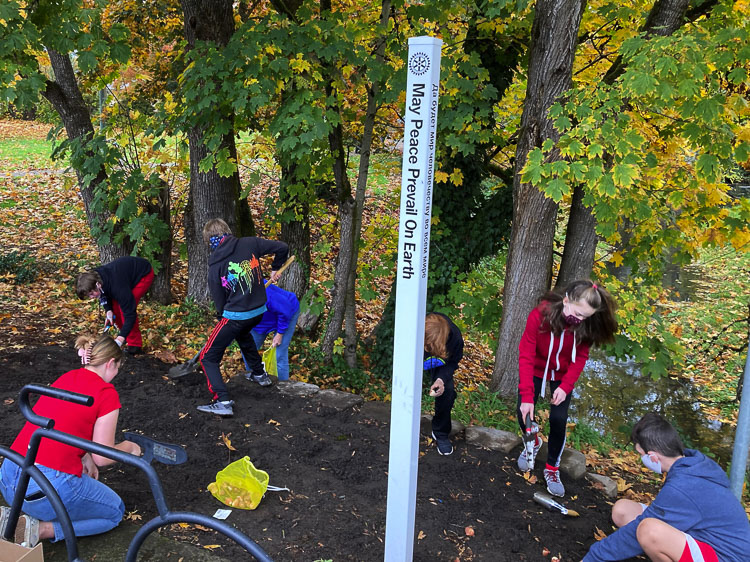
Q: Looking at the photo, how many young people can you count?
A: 7